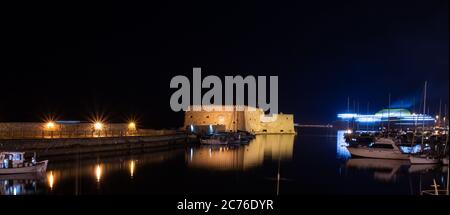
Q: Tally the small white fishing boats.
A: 1